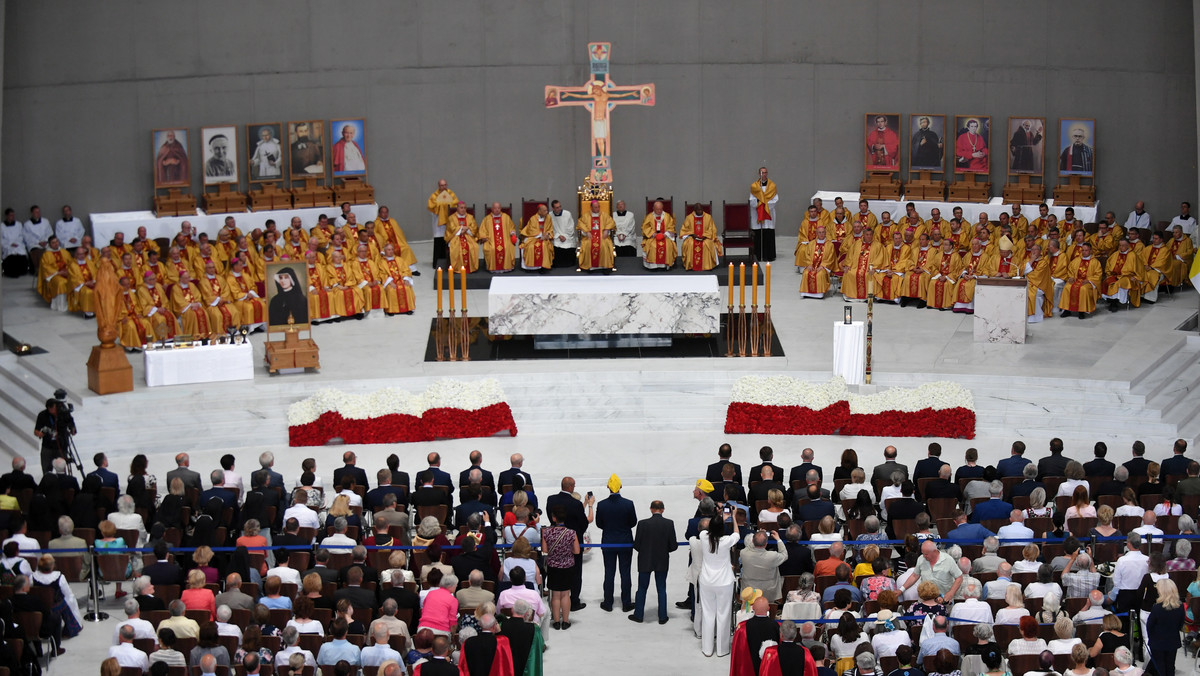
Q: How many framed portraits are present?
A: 11